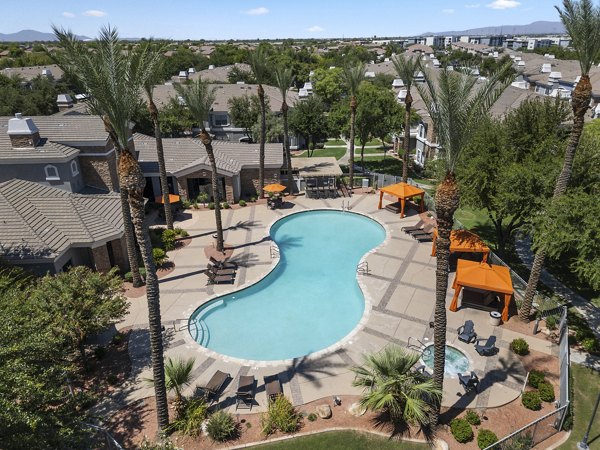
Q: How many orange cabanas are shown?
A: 3